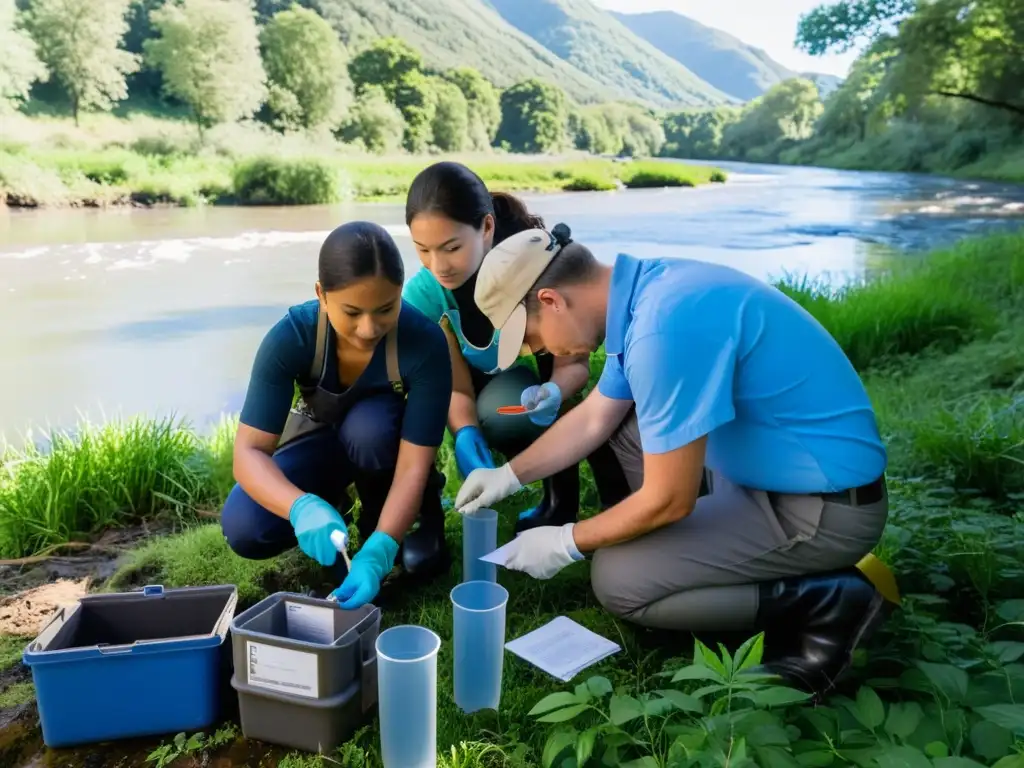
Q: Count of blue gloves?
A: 4